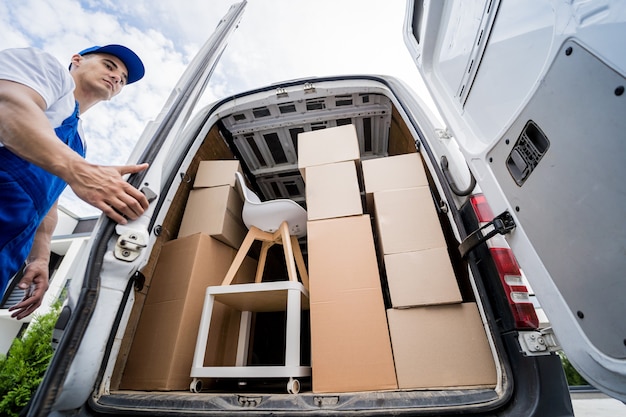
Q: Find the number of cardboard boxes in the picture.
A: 10